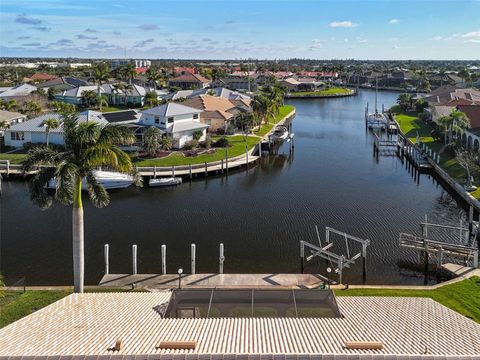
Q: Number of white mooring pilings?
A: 5